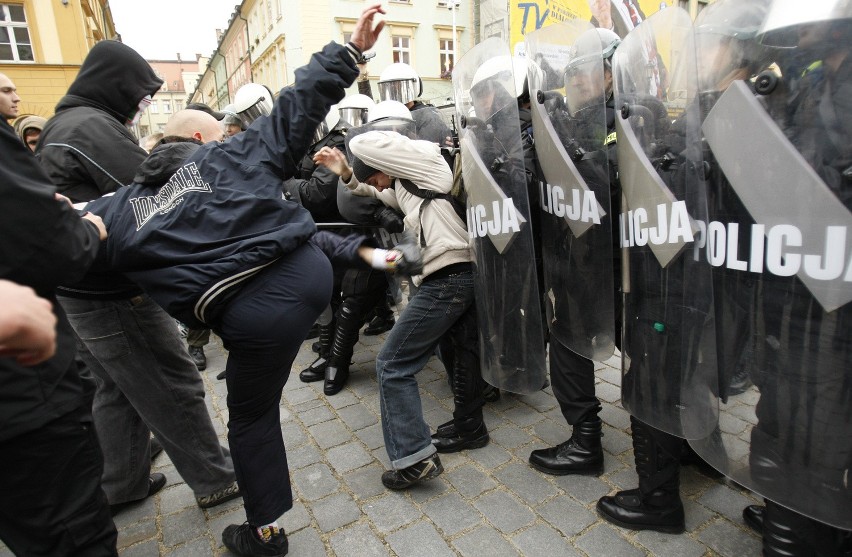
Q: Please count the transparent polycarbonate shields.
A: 4